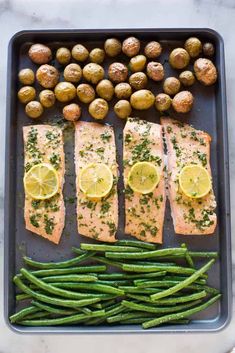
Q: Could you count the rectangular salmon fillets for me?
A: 4